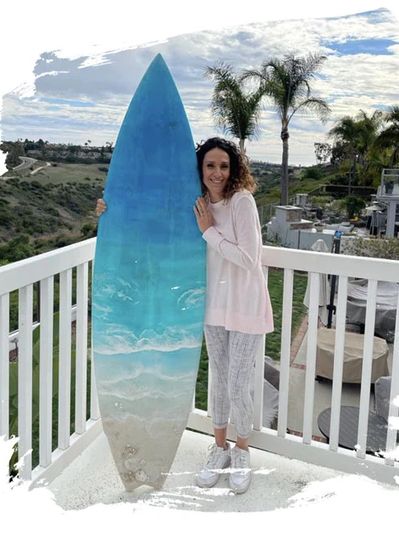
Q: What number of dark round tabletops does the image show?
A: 1